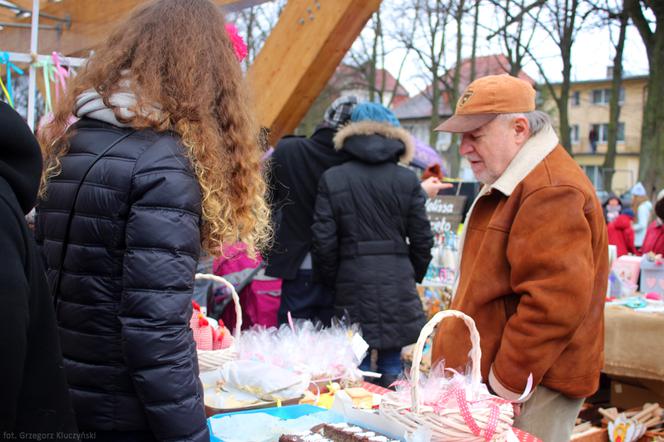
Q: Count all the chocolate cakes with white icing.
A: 2